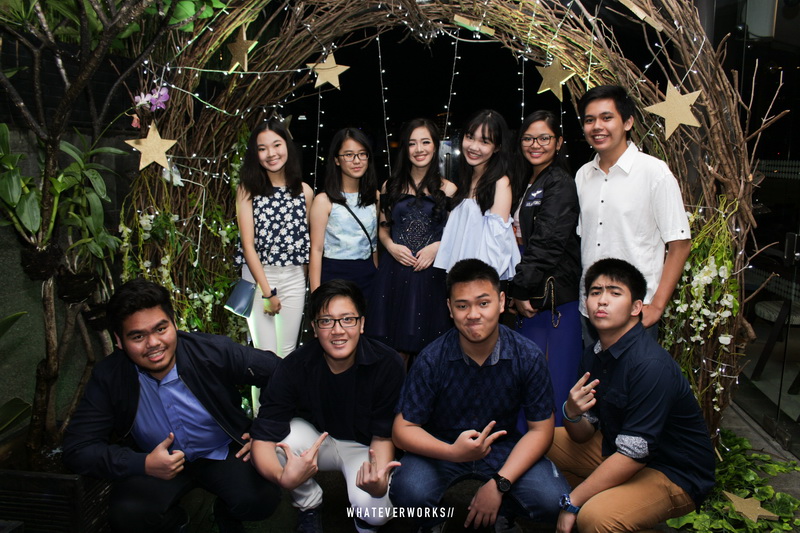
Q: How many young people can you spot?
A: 10